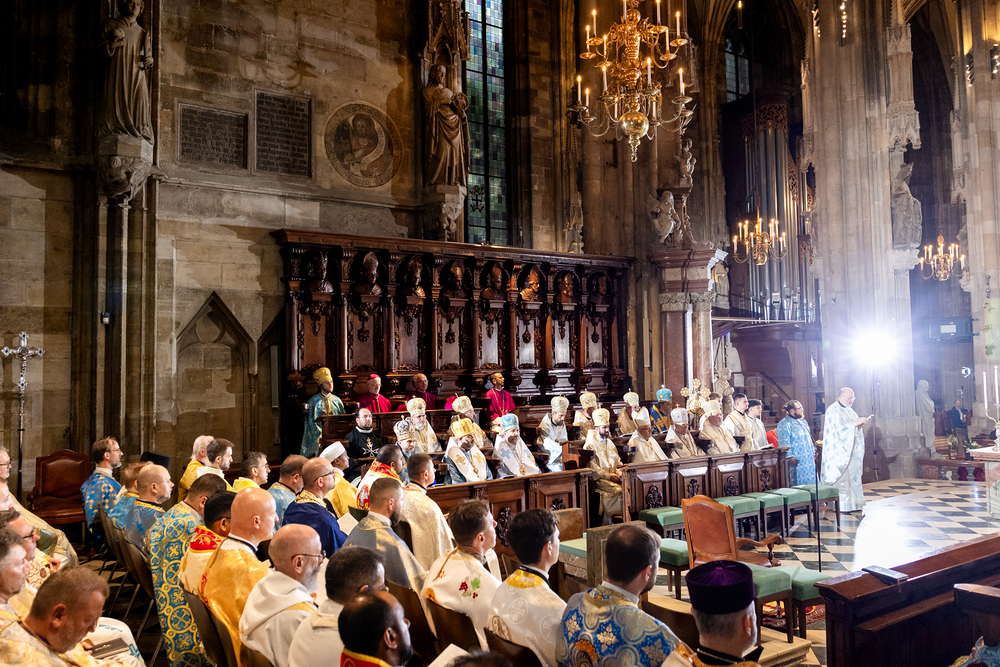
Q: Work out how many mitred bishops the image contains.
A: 14